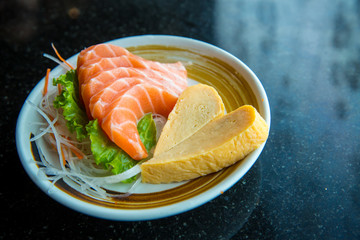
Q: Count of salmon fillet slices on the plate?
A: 5